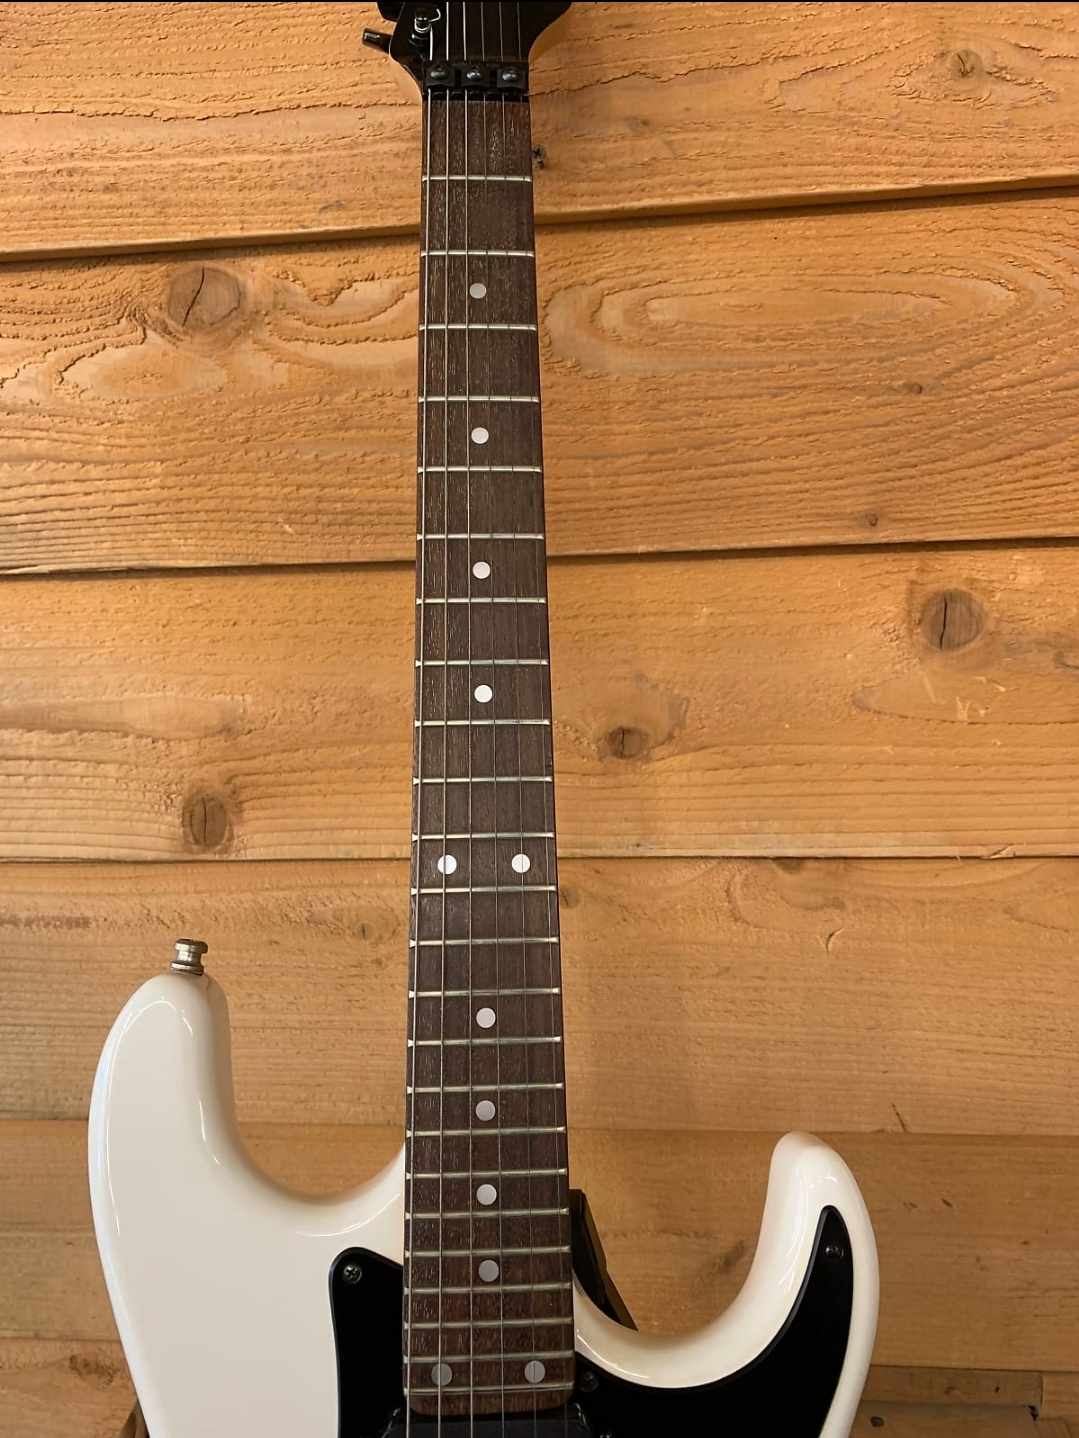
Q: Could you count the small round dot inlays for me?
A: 12